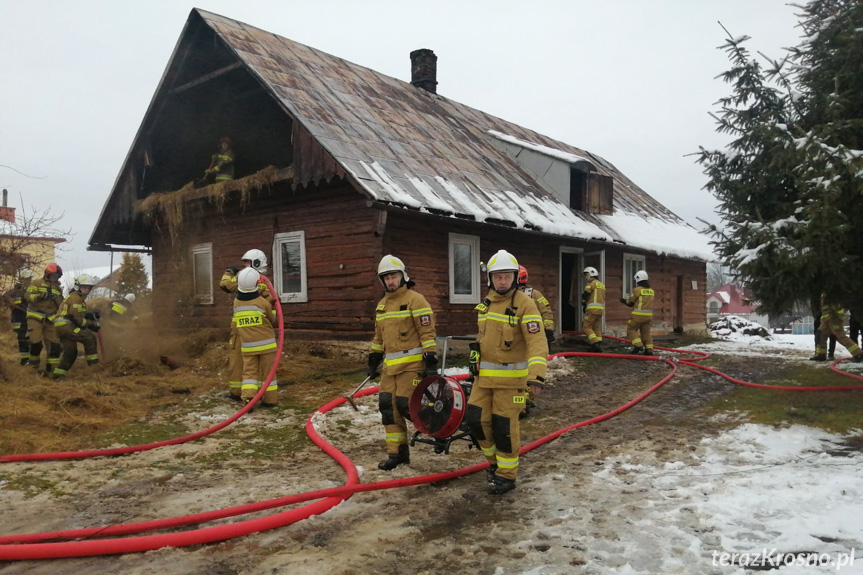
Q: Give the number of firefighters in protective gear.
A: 13